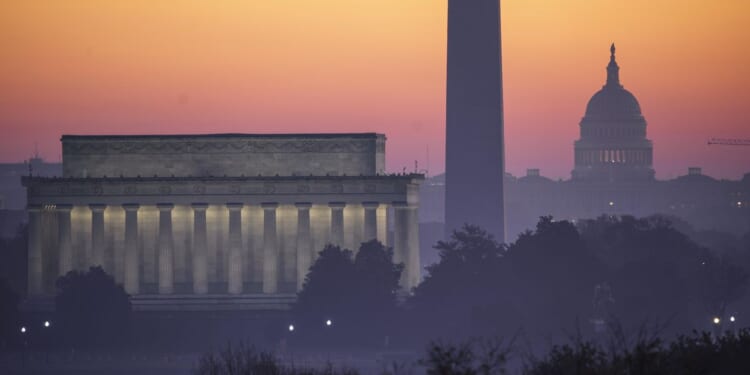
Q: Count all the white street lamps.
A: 6